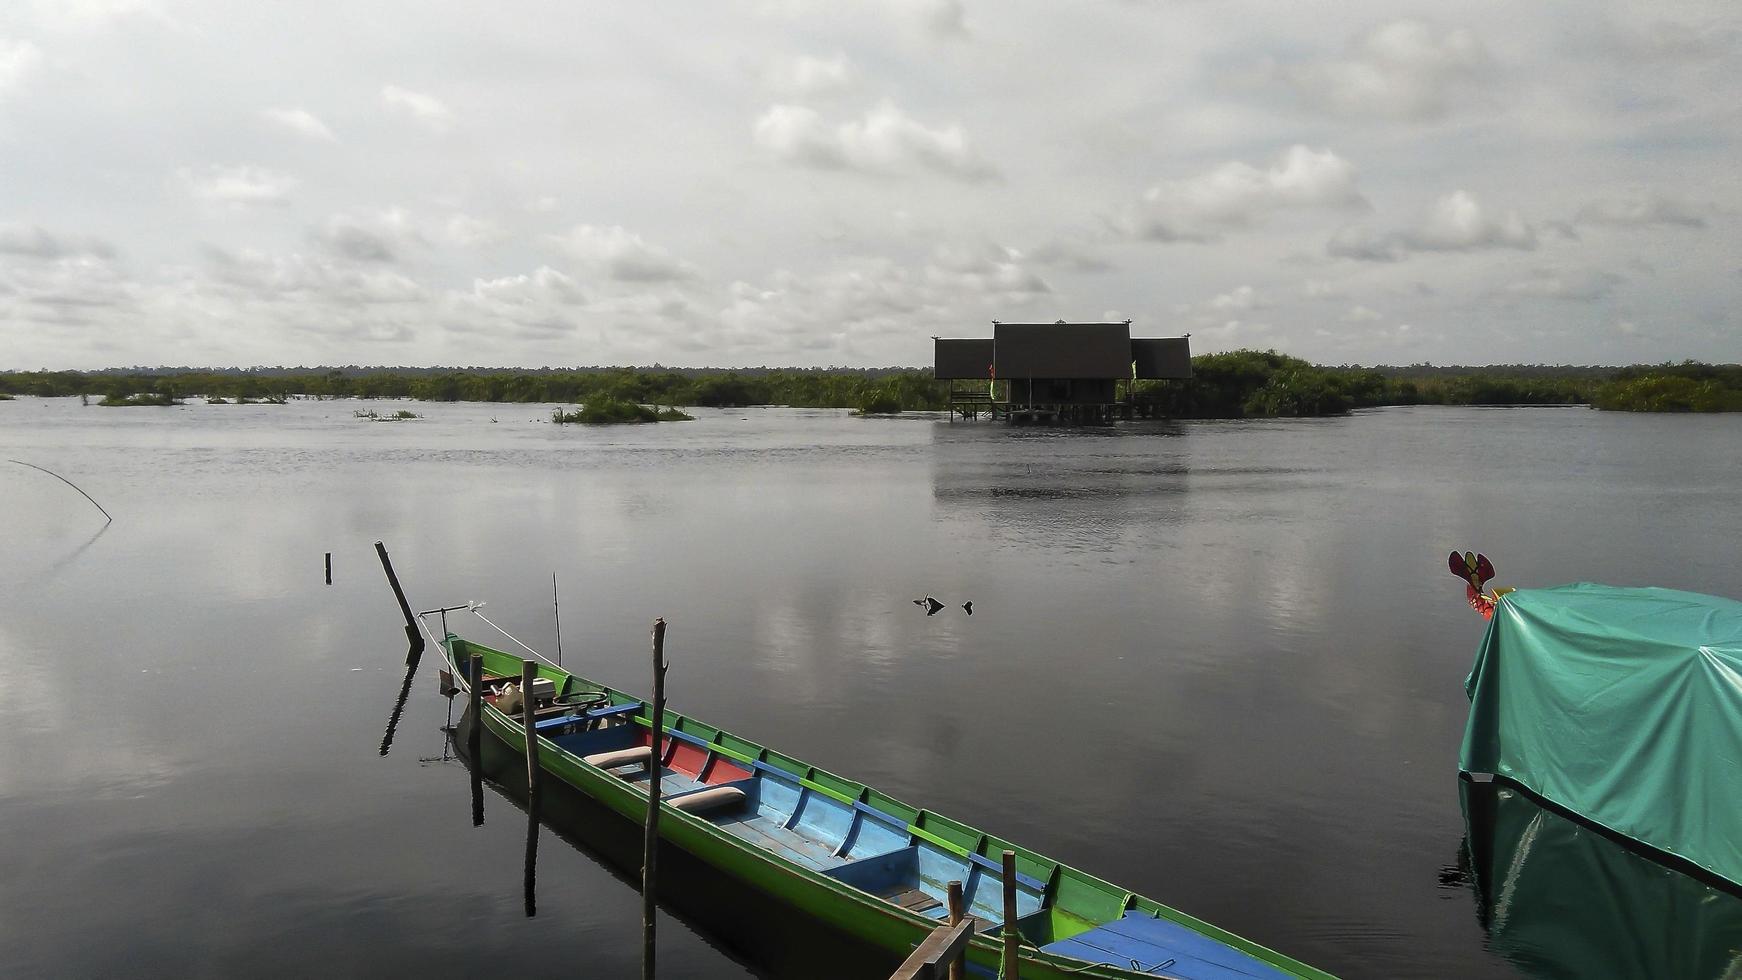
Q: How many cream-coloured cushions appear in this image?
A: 2